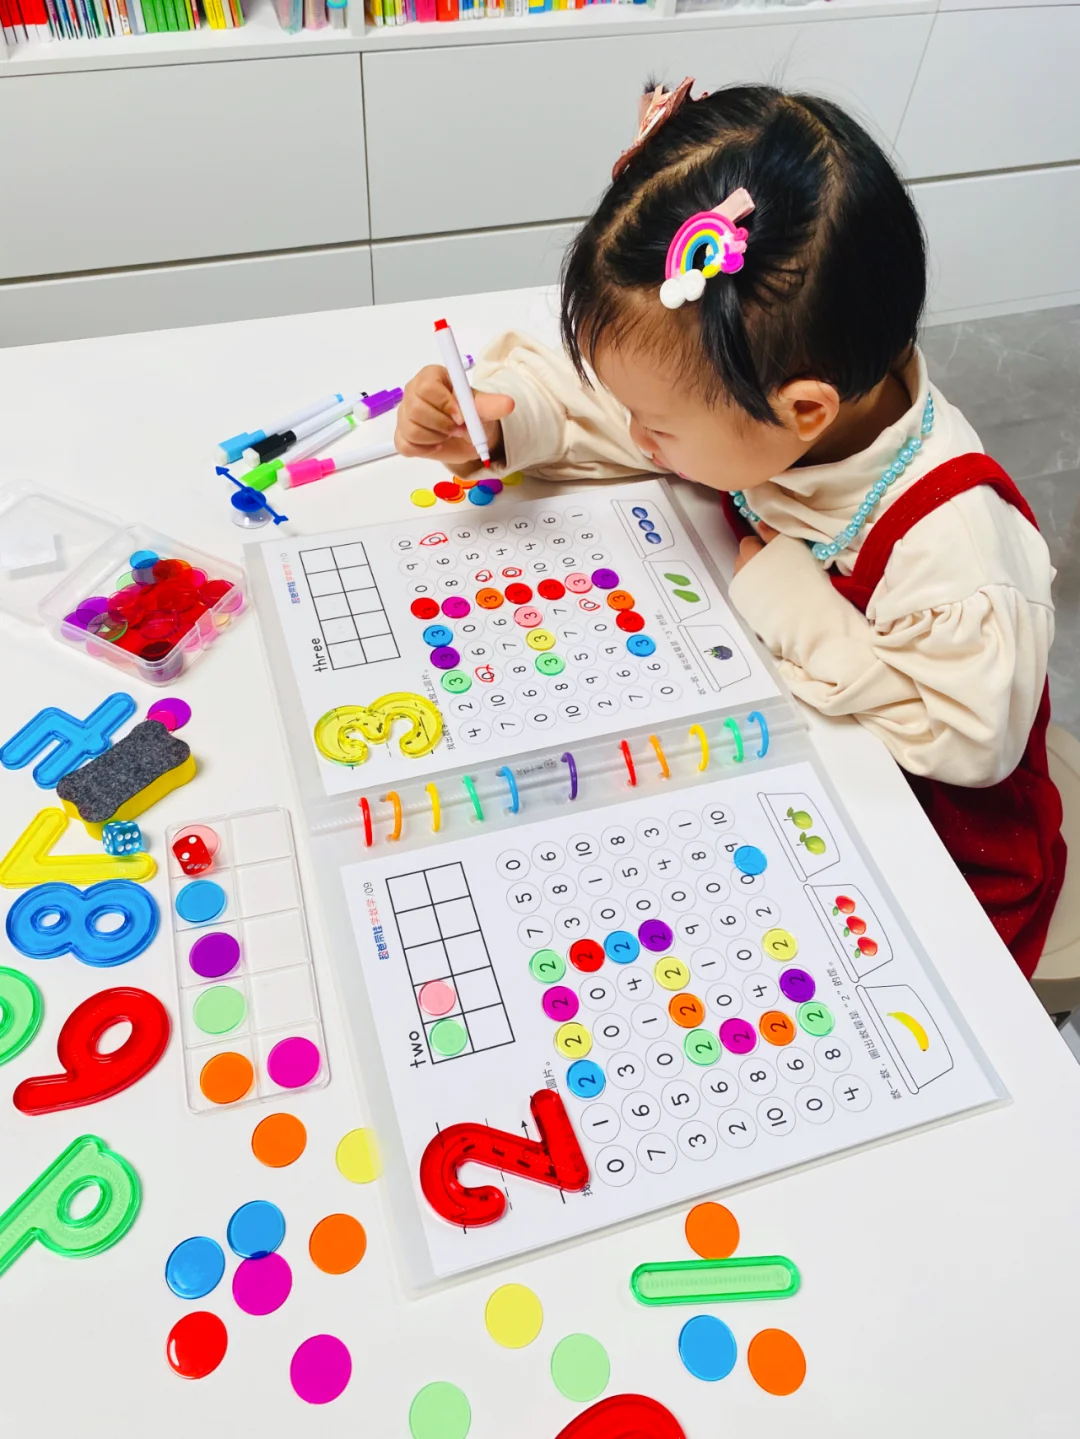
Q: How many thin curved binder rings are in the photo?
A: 11